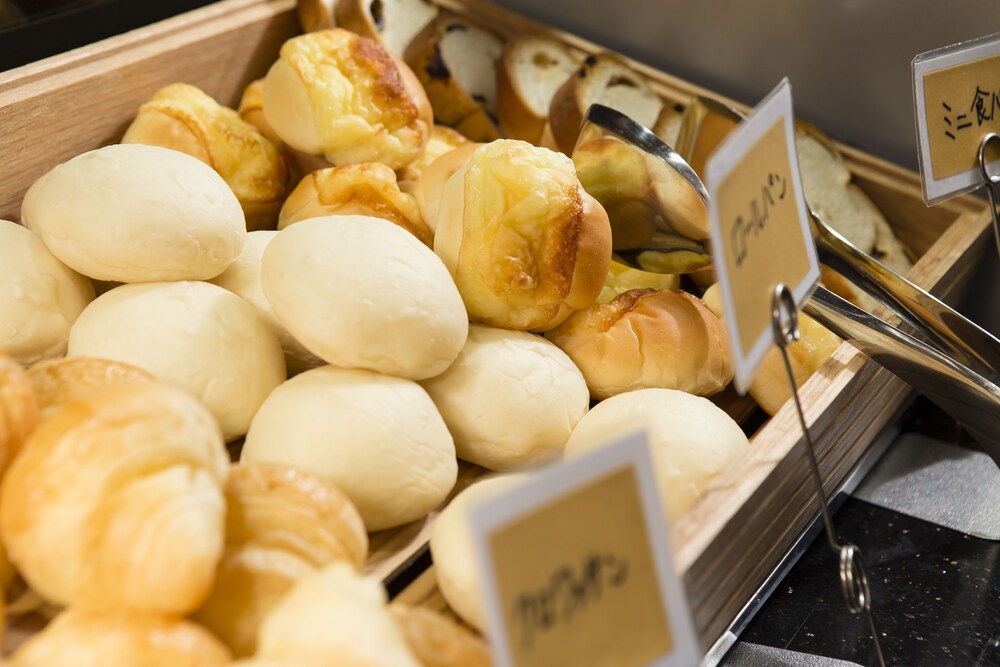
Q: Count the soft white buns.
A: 9